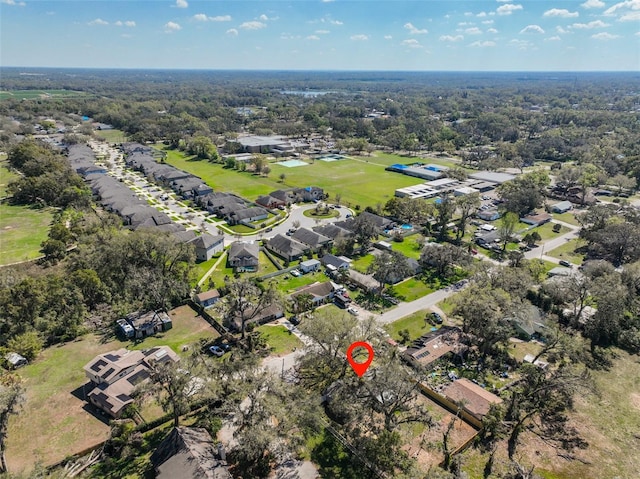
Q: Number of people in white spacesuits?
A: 0